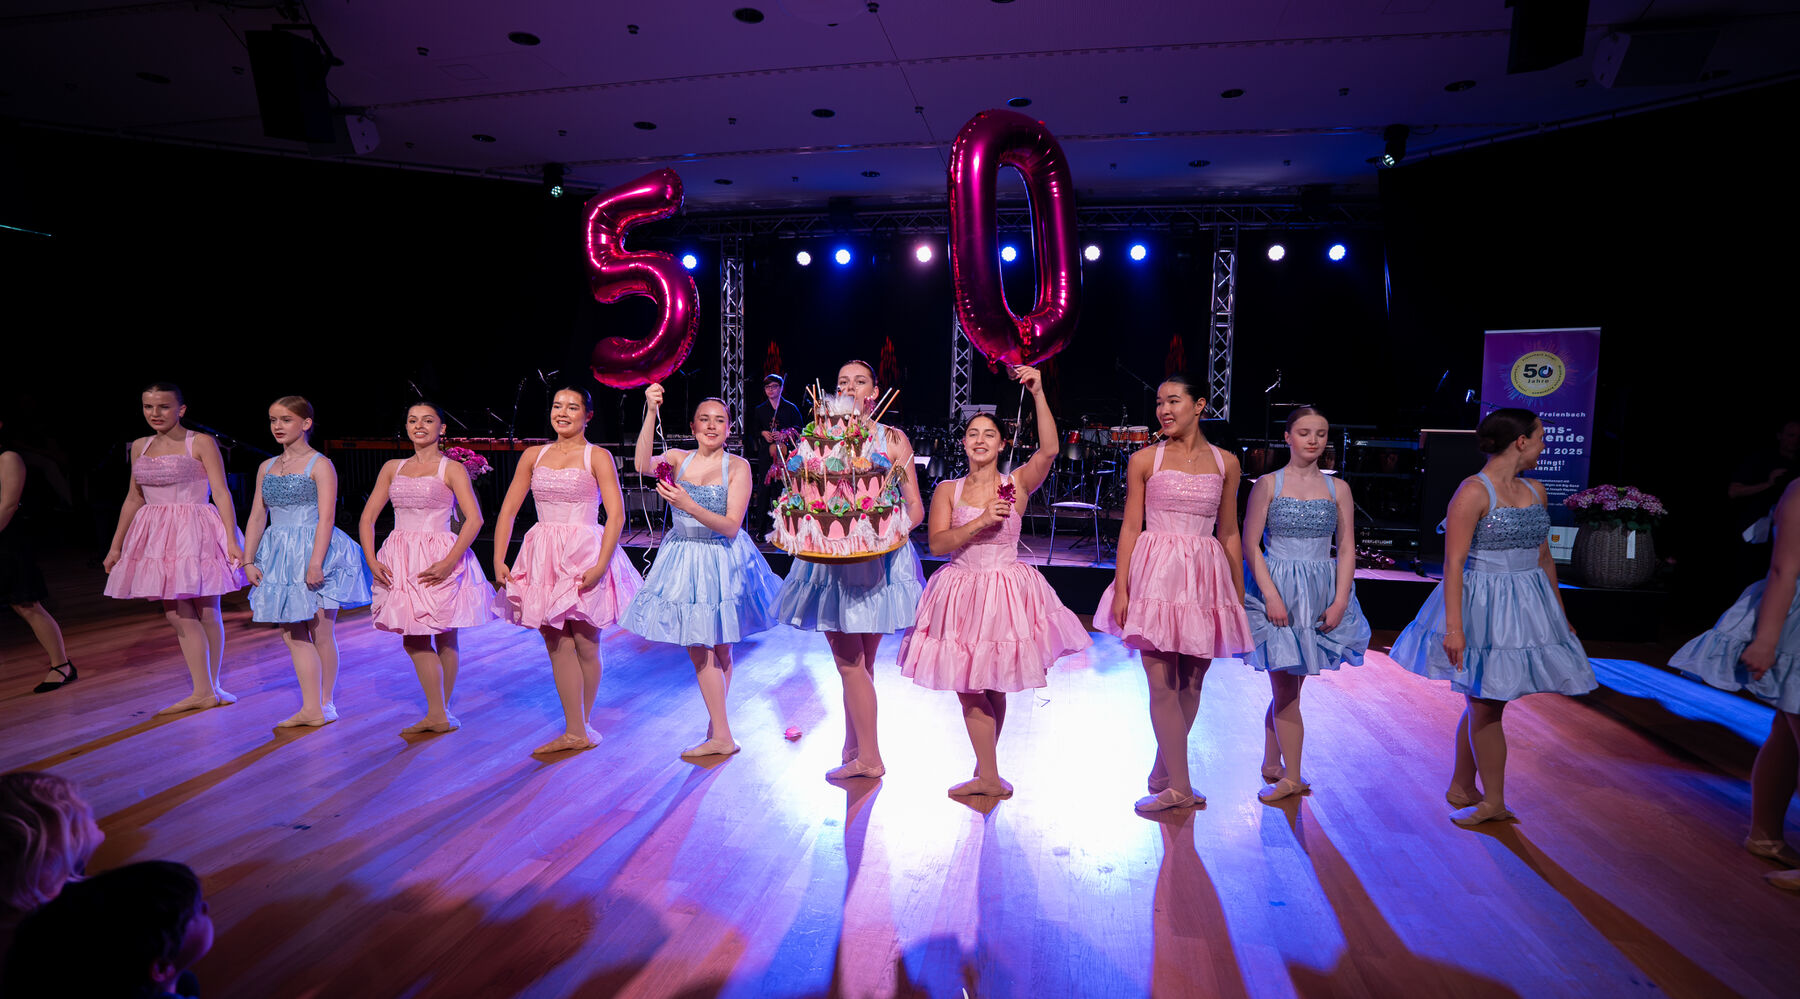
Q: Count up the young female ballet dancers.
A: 11